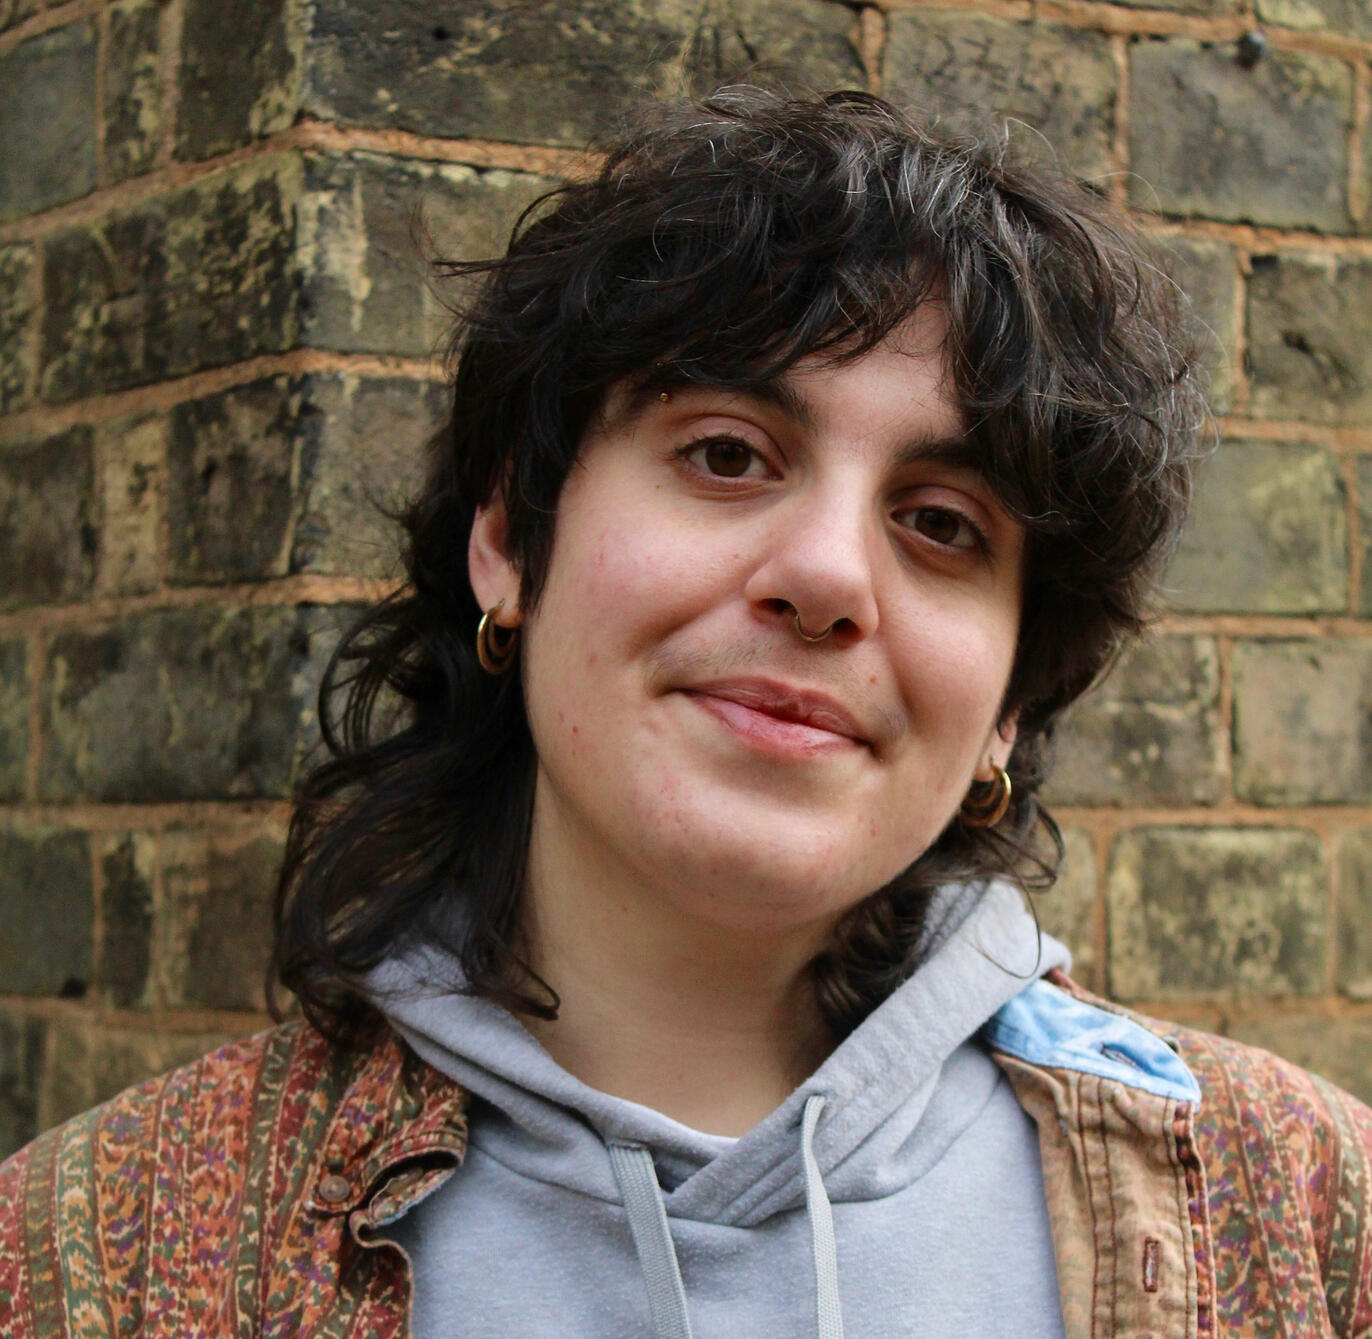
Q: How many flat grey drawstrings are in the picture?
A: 2